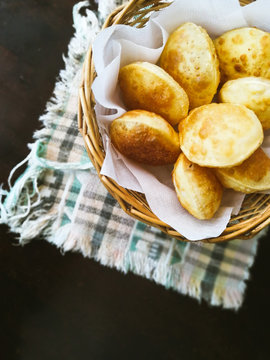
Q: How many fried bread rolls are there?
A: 8